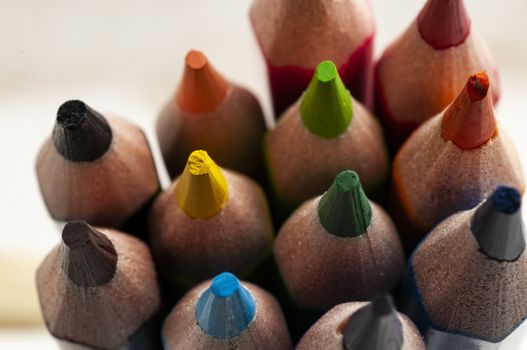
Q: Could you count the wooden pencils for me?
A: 12